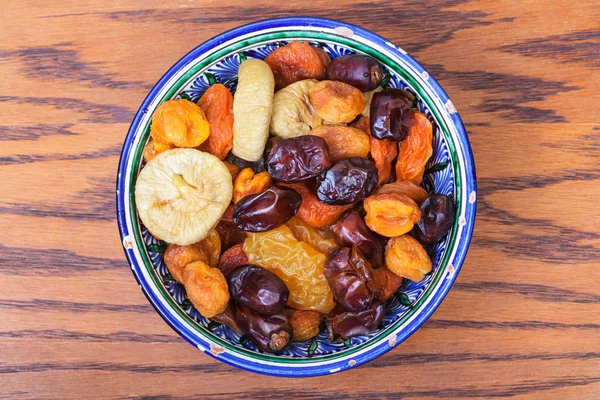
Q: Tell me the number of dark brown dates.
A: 11